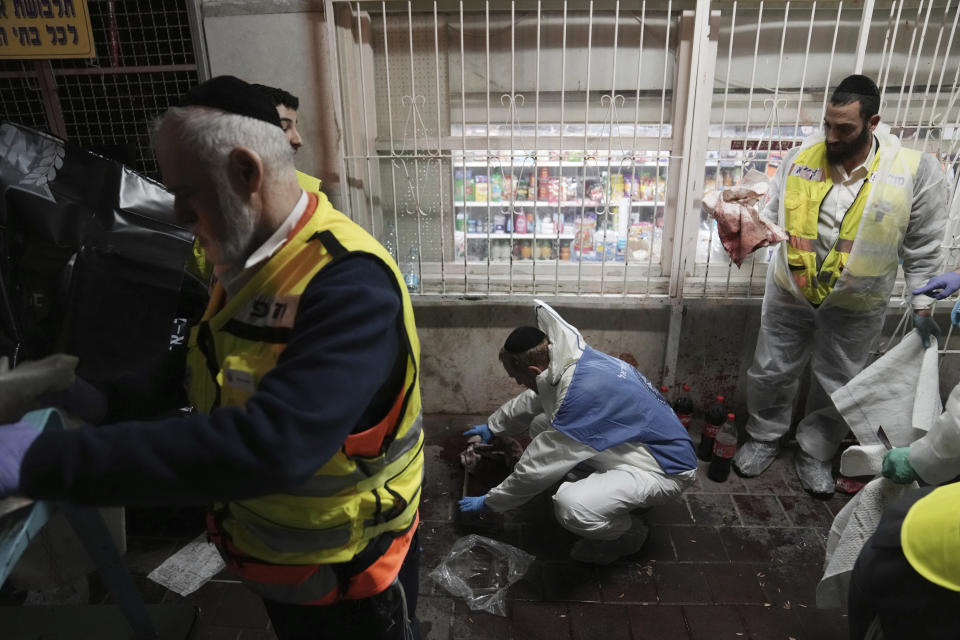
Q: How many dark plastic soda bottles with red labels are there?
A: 4